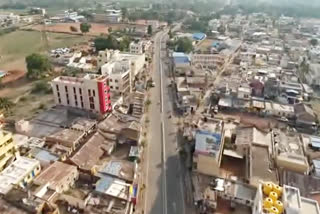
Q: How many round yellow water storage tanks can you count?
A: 6